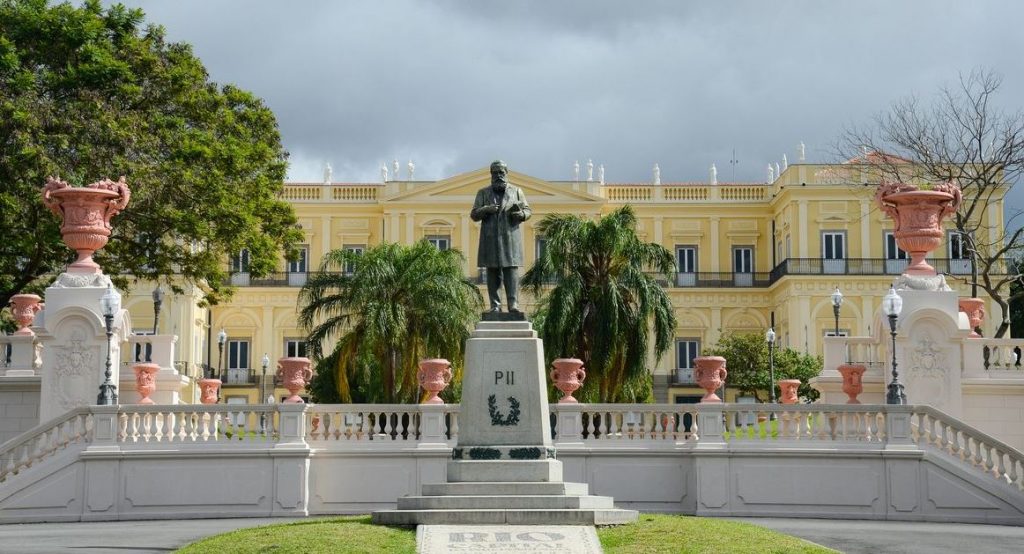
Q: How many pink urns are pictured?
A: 12